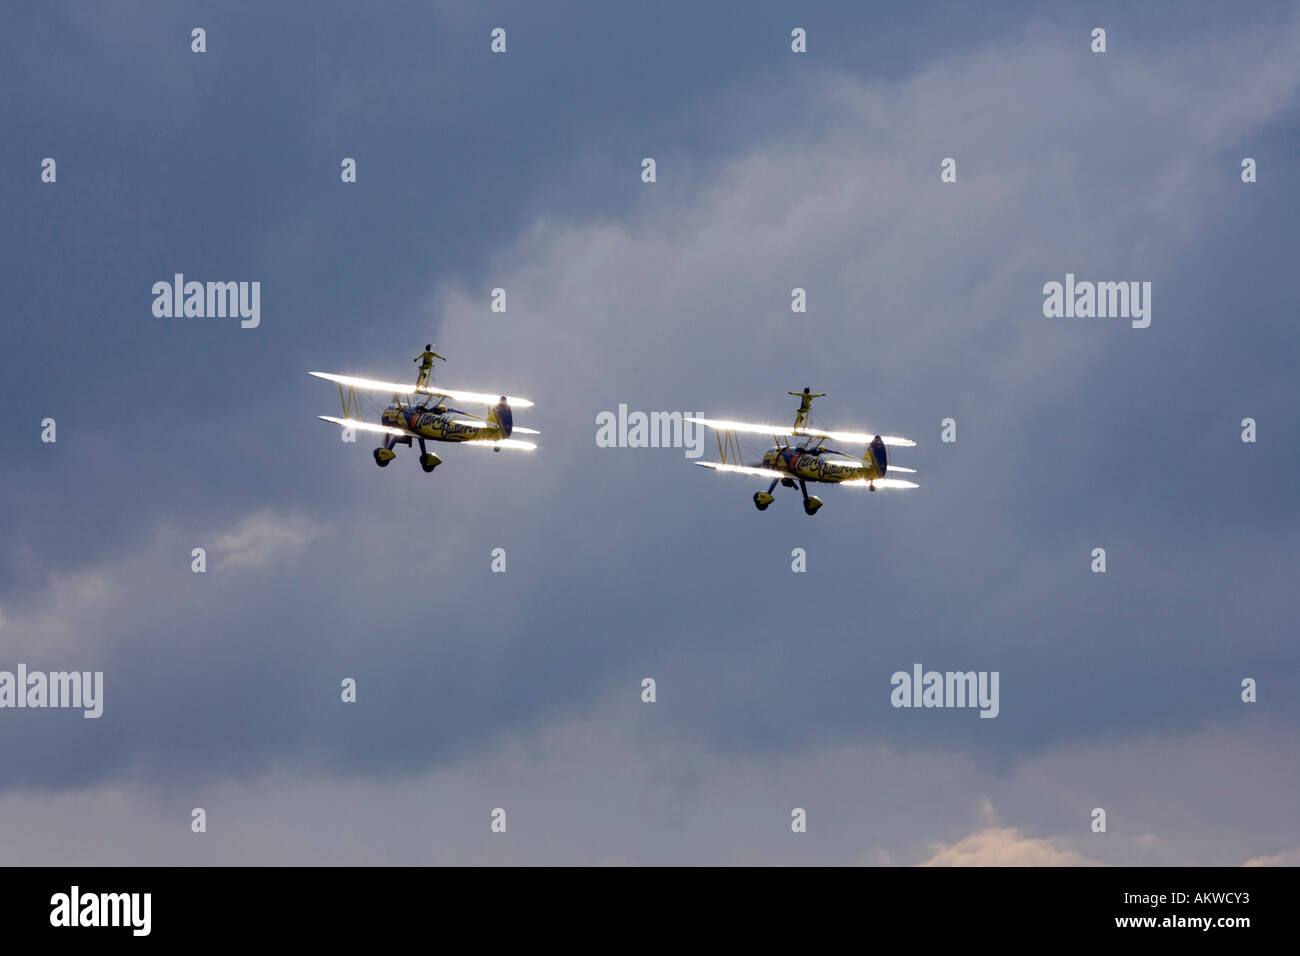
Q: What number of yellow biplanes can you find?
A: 2